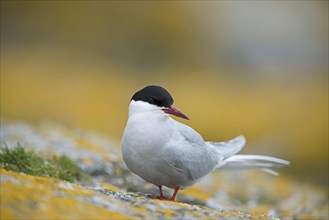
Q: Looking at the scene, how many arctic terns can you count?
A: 1